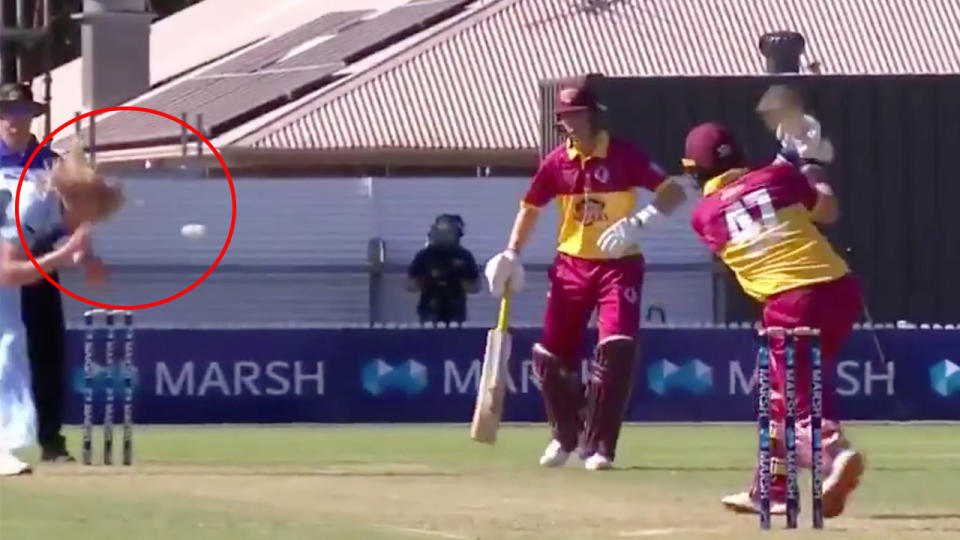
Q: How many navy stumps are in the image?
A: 6